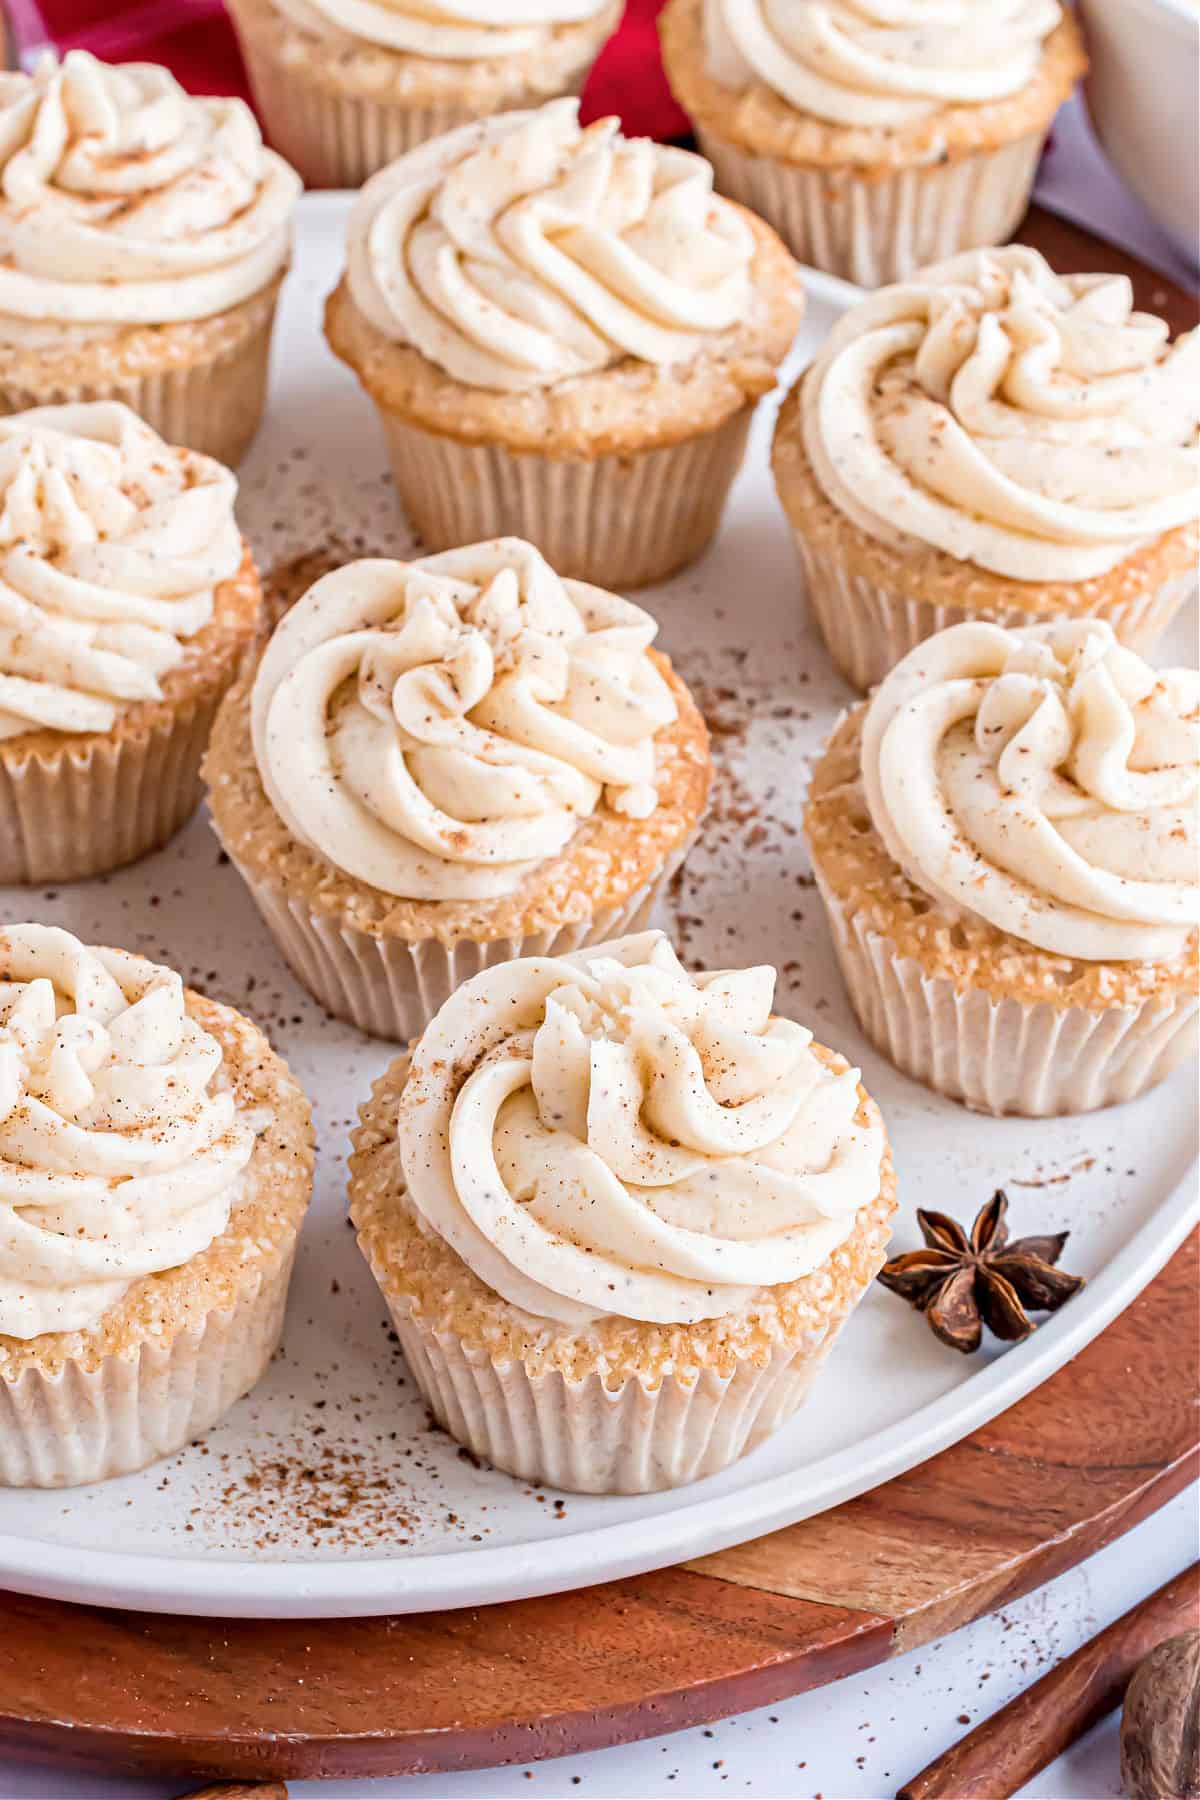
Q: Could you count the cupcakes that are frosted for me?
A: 10